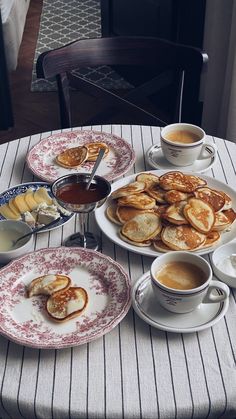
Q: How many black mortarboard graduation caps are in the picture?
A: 0